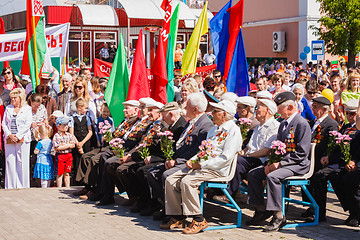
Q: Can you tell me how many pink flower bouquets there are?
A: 8